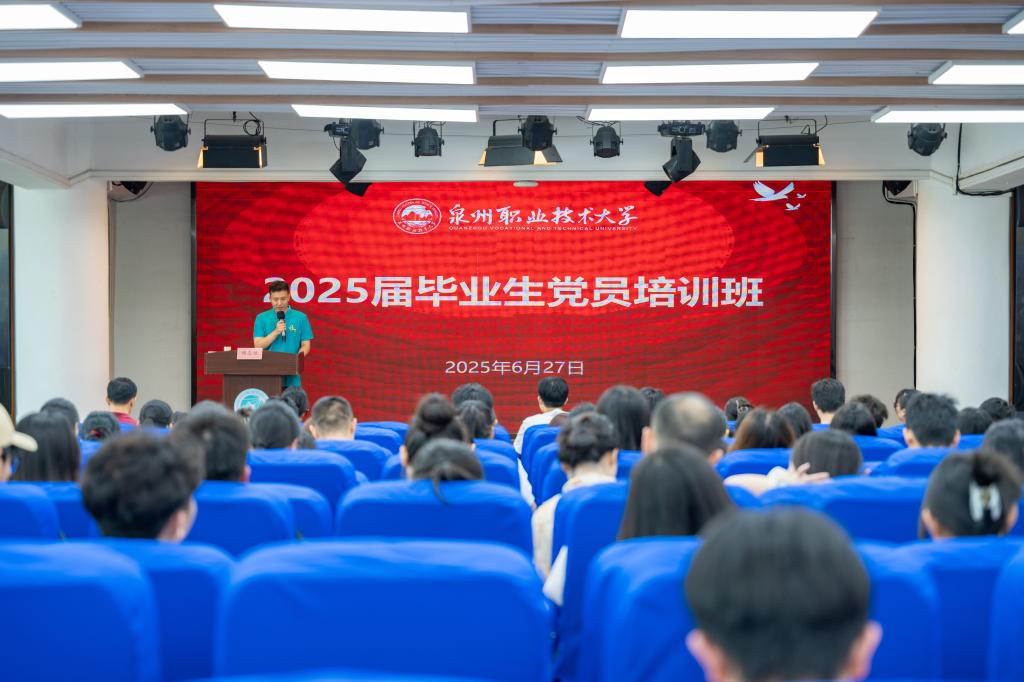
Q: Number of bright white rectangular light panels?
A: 12